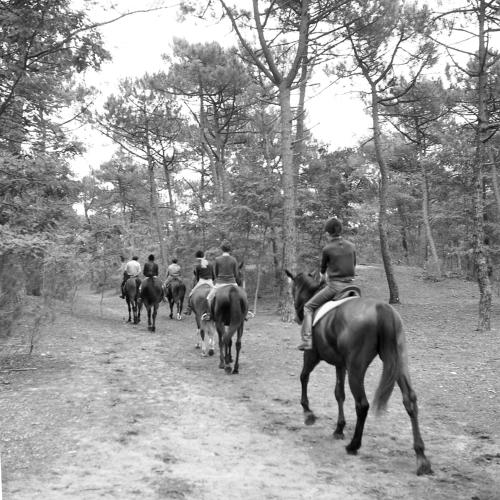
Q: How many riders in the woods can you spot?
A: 6